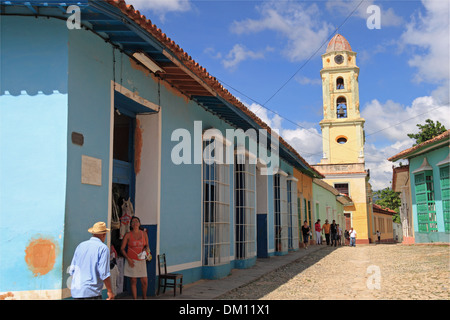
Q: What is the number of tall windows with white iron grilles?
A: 4